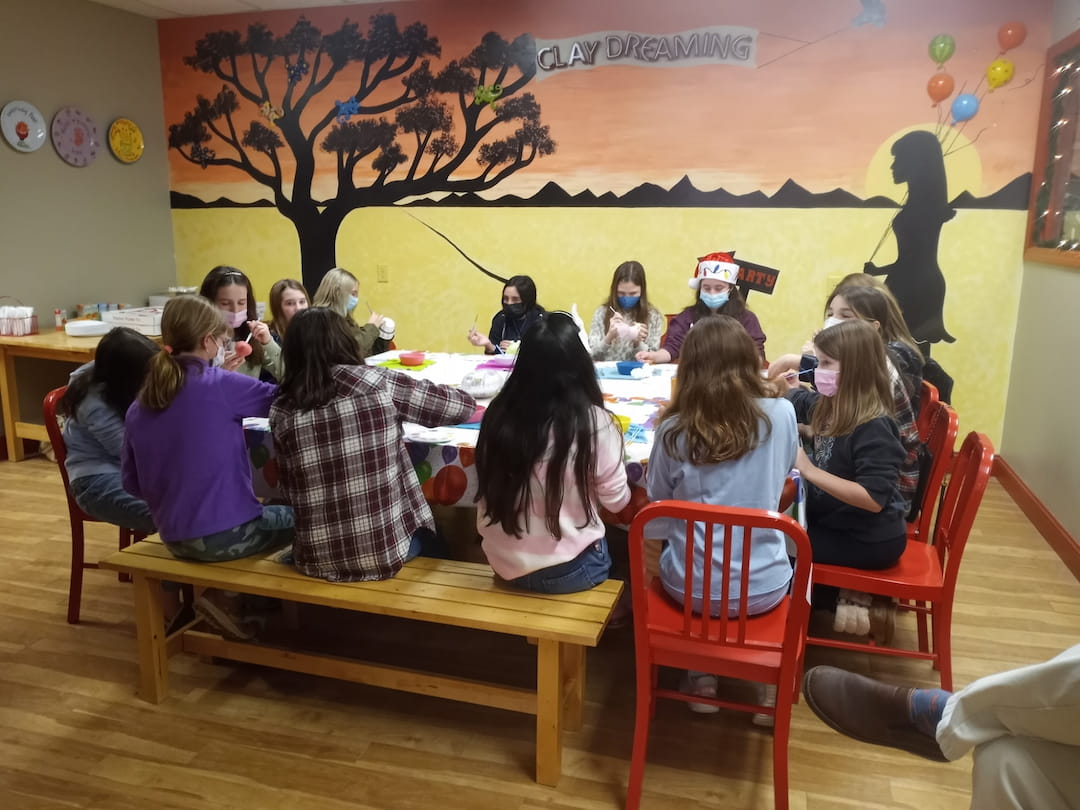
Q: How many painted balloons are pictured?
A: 5